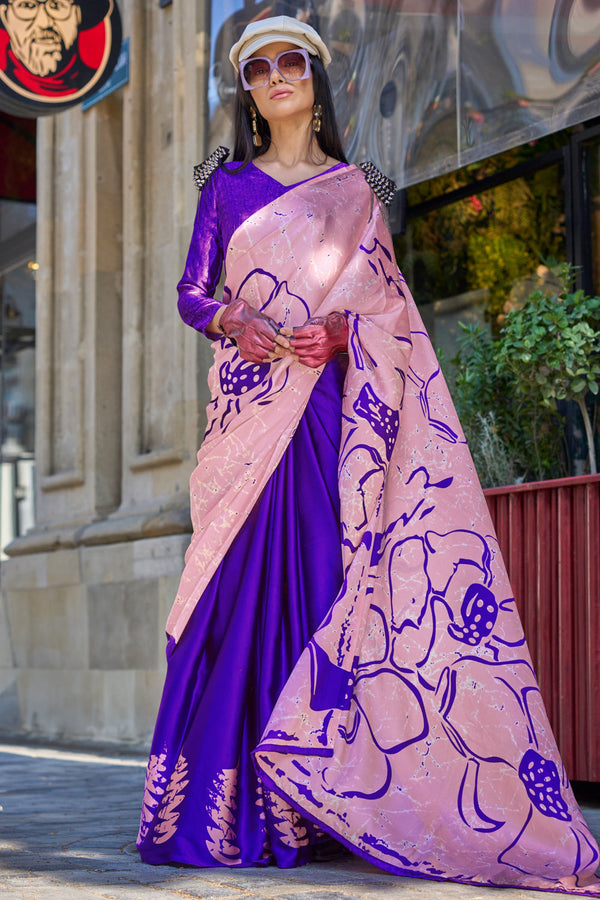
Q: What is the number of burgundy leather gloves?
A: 2